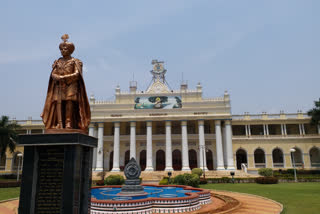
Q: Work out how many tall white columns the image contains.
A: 10